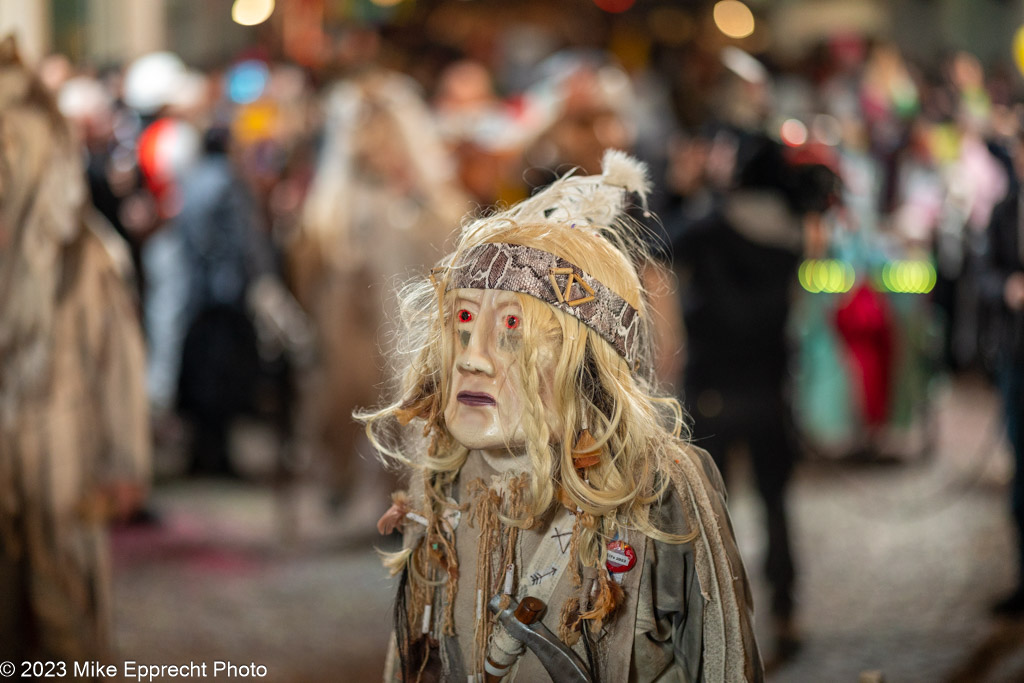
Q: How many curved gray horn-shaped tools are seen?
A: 1